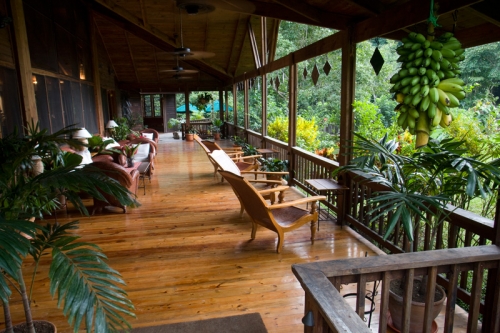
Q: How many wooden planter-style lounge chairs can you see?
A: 4